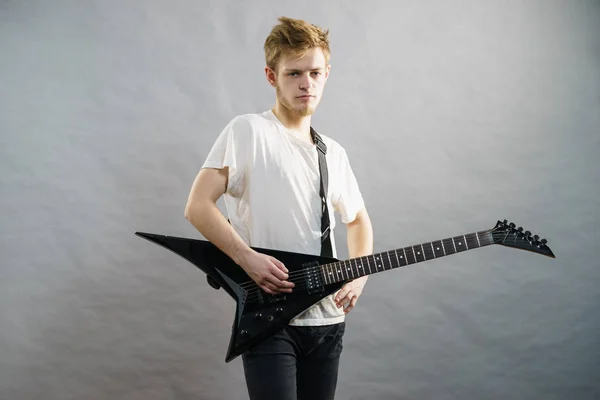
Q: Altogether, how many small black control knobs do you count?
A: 3